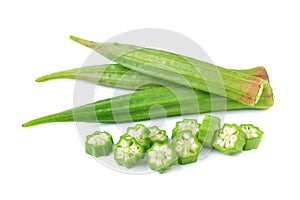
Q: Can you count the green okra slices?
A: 10